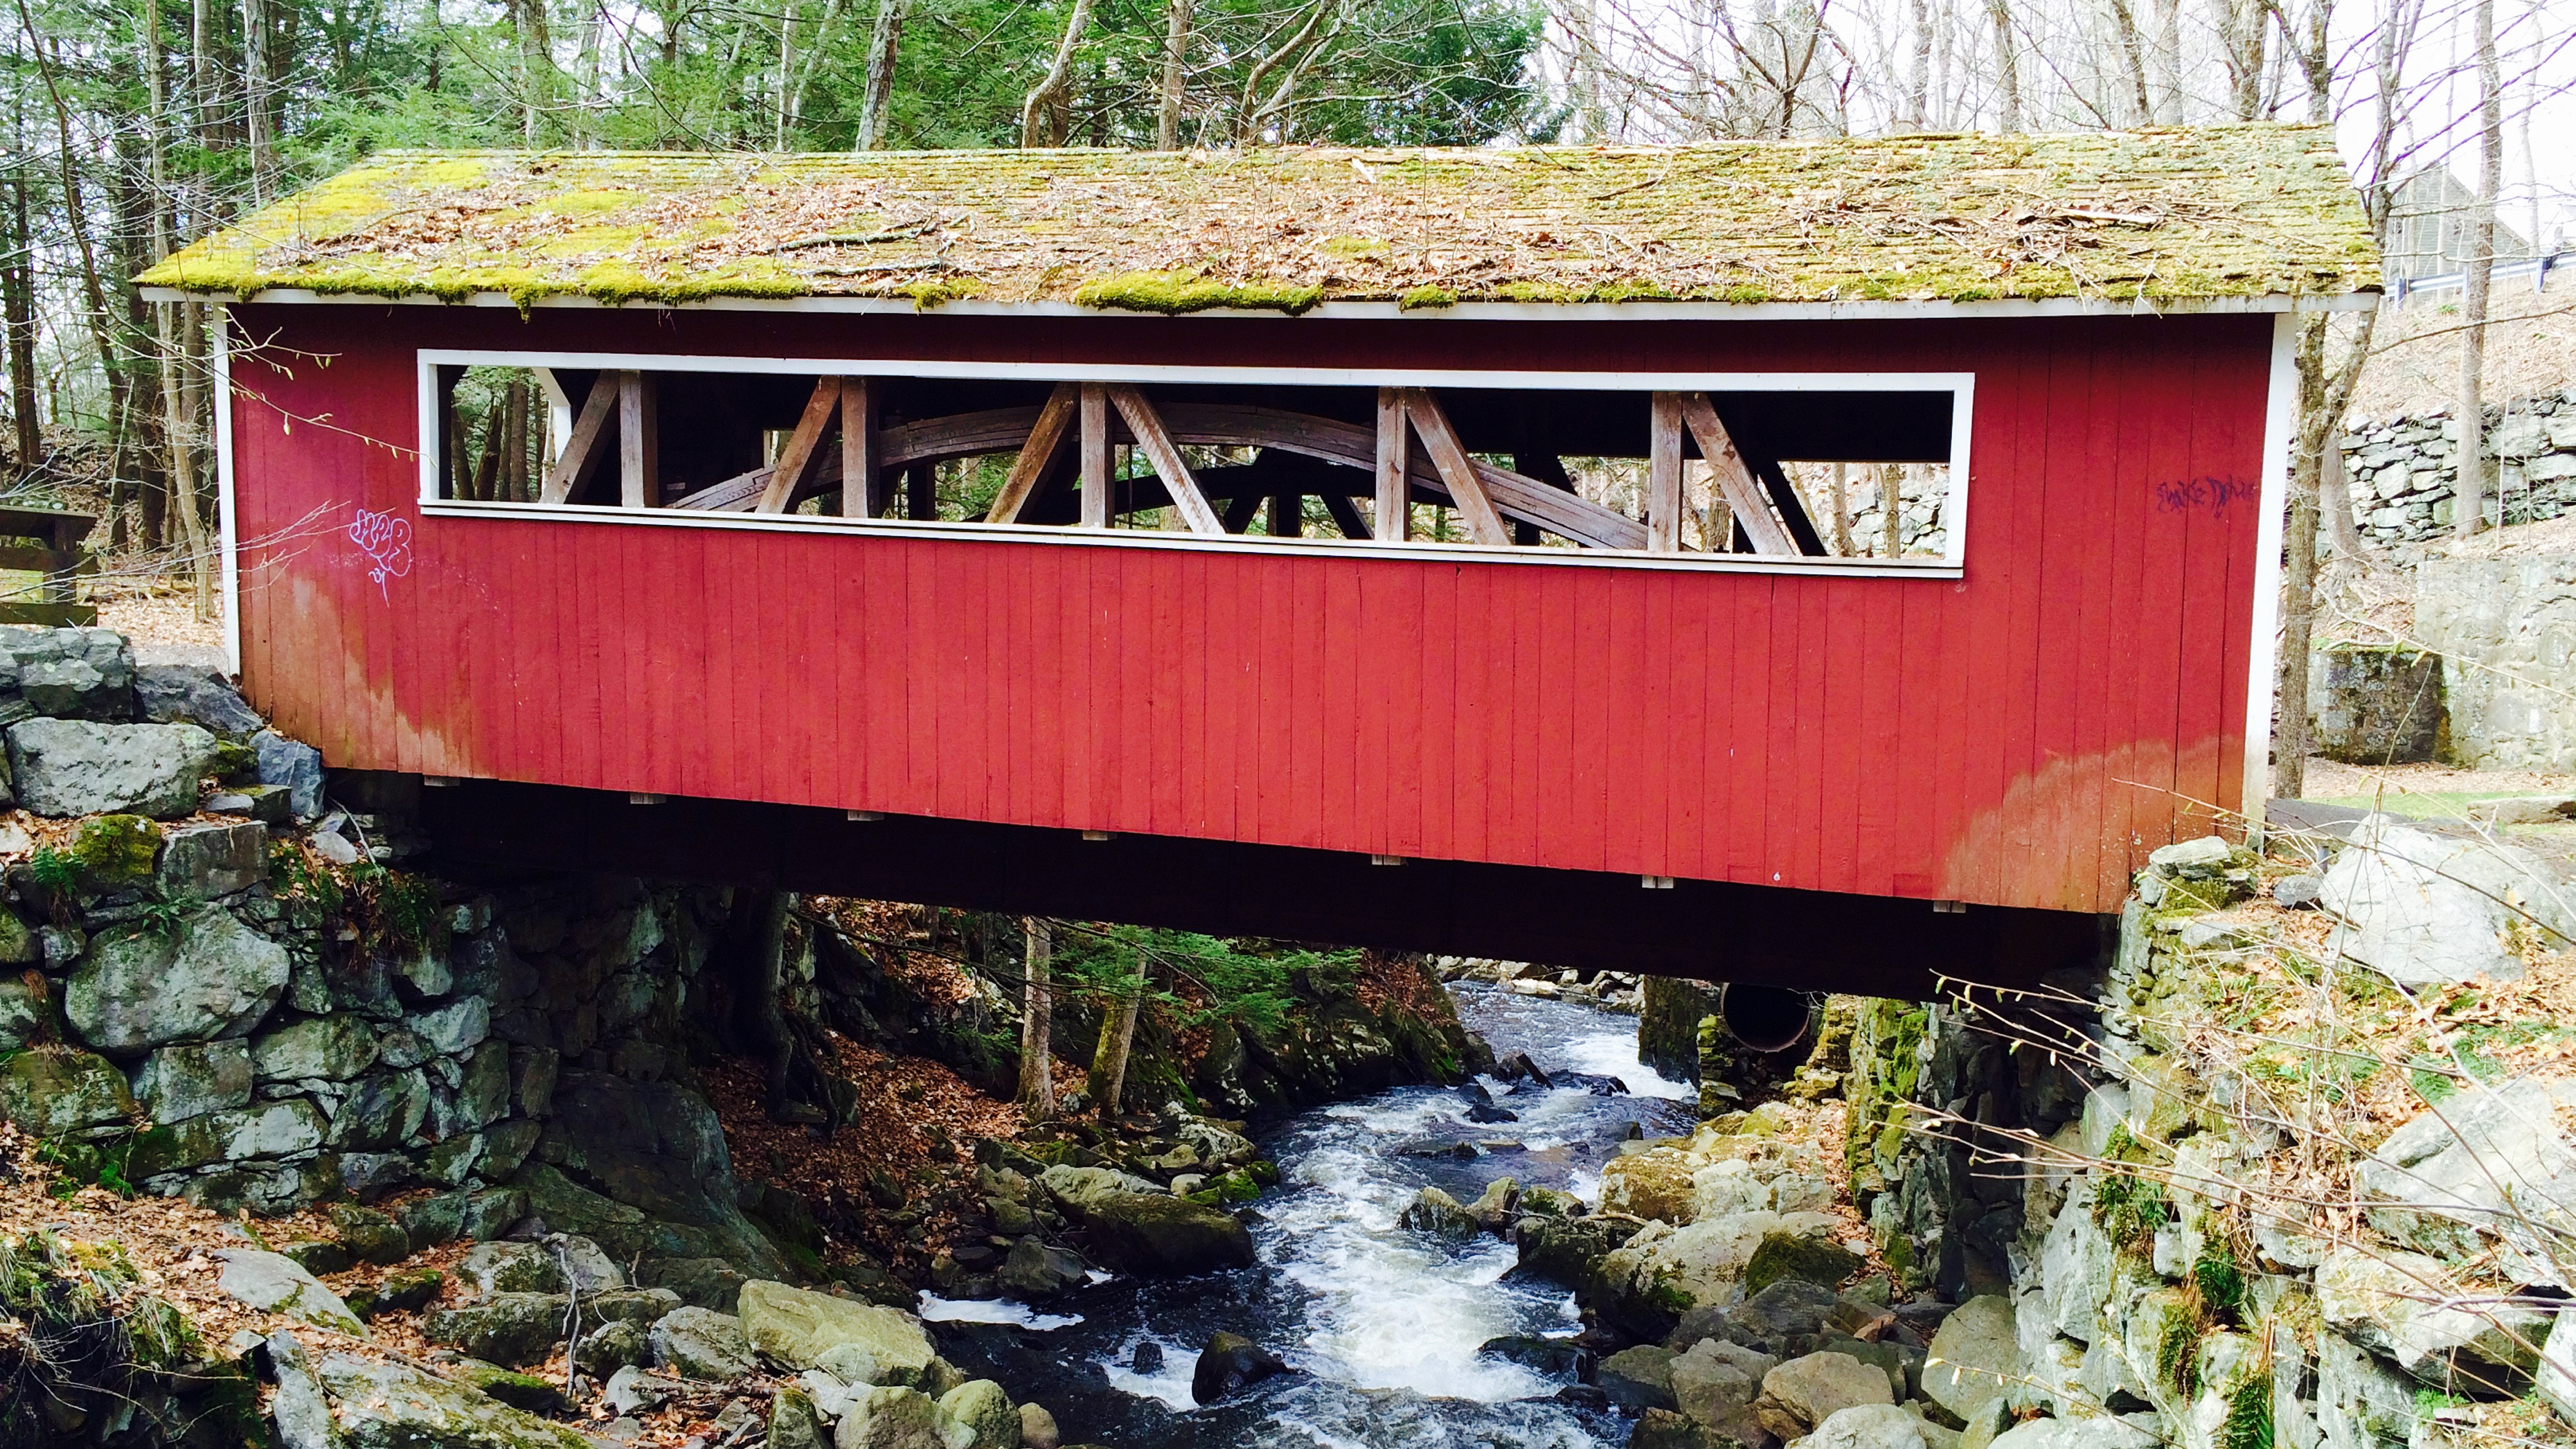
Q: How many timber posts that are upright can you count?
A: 5